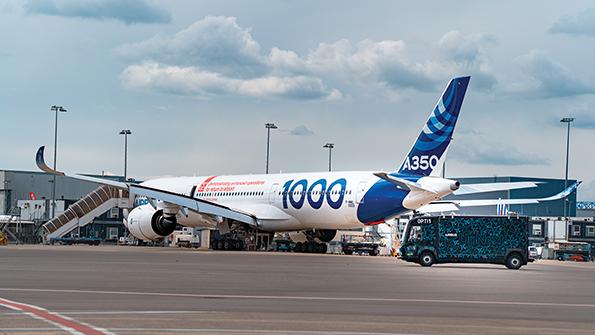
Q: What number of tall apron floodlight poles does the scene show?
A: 5